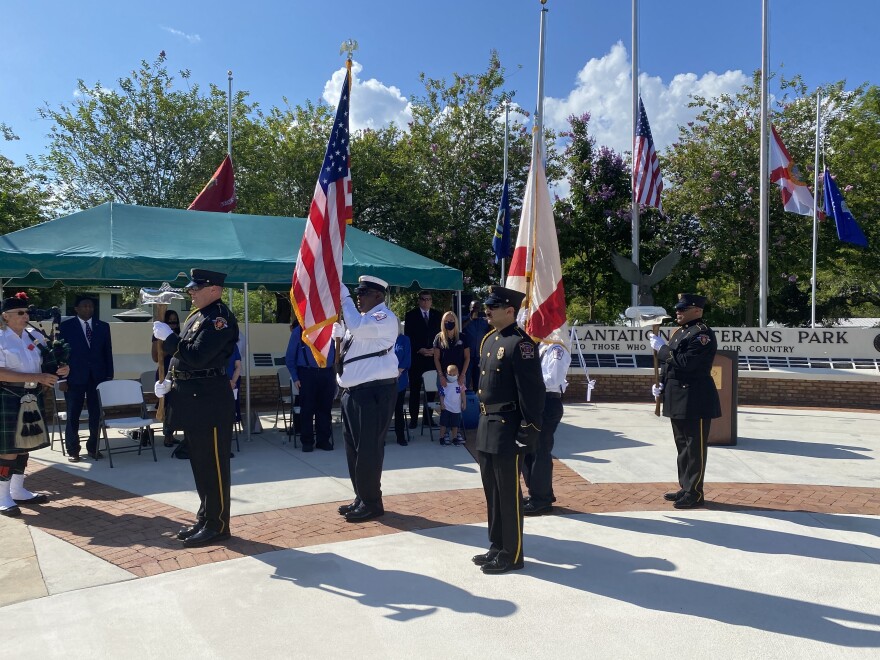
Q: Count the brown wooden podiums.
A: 1